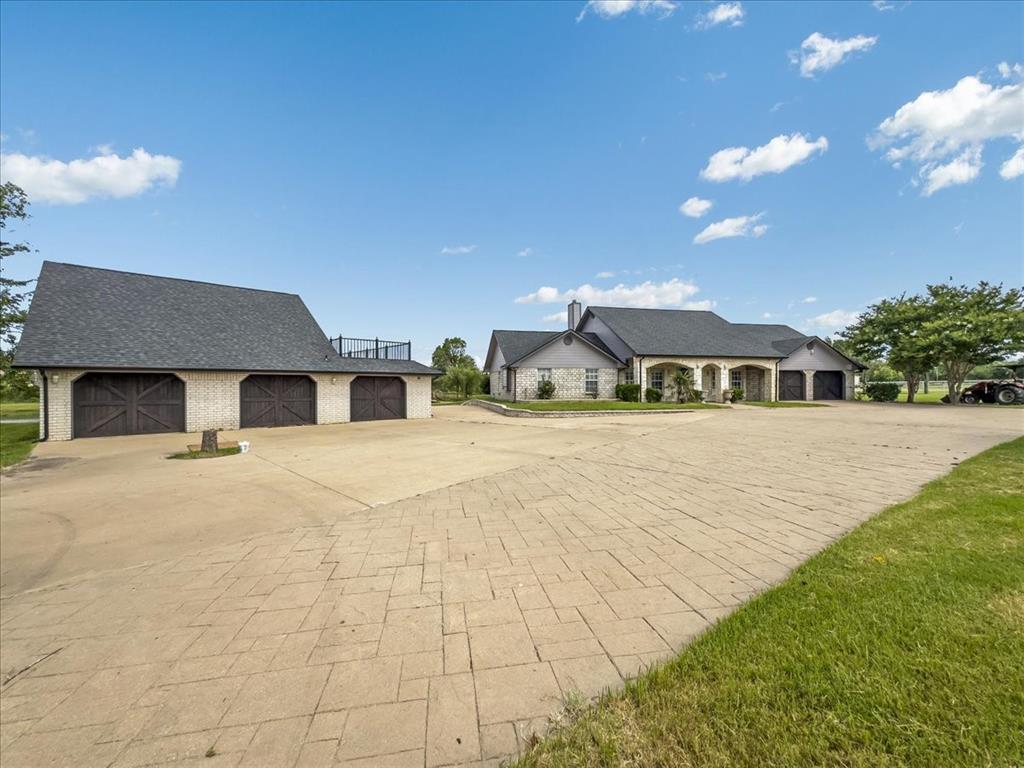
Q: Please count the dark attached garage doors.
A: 2